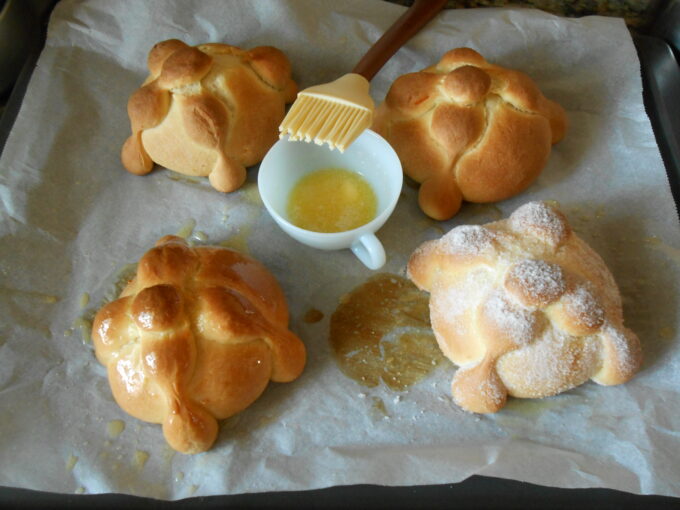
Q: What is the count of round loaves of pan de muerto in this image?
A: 4